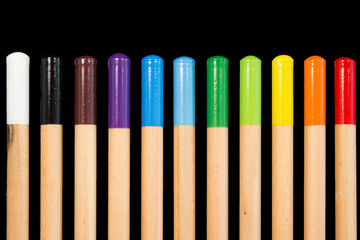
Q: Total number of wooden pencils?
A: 11